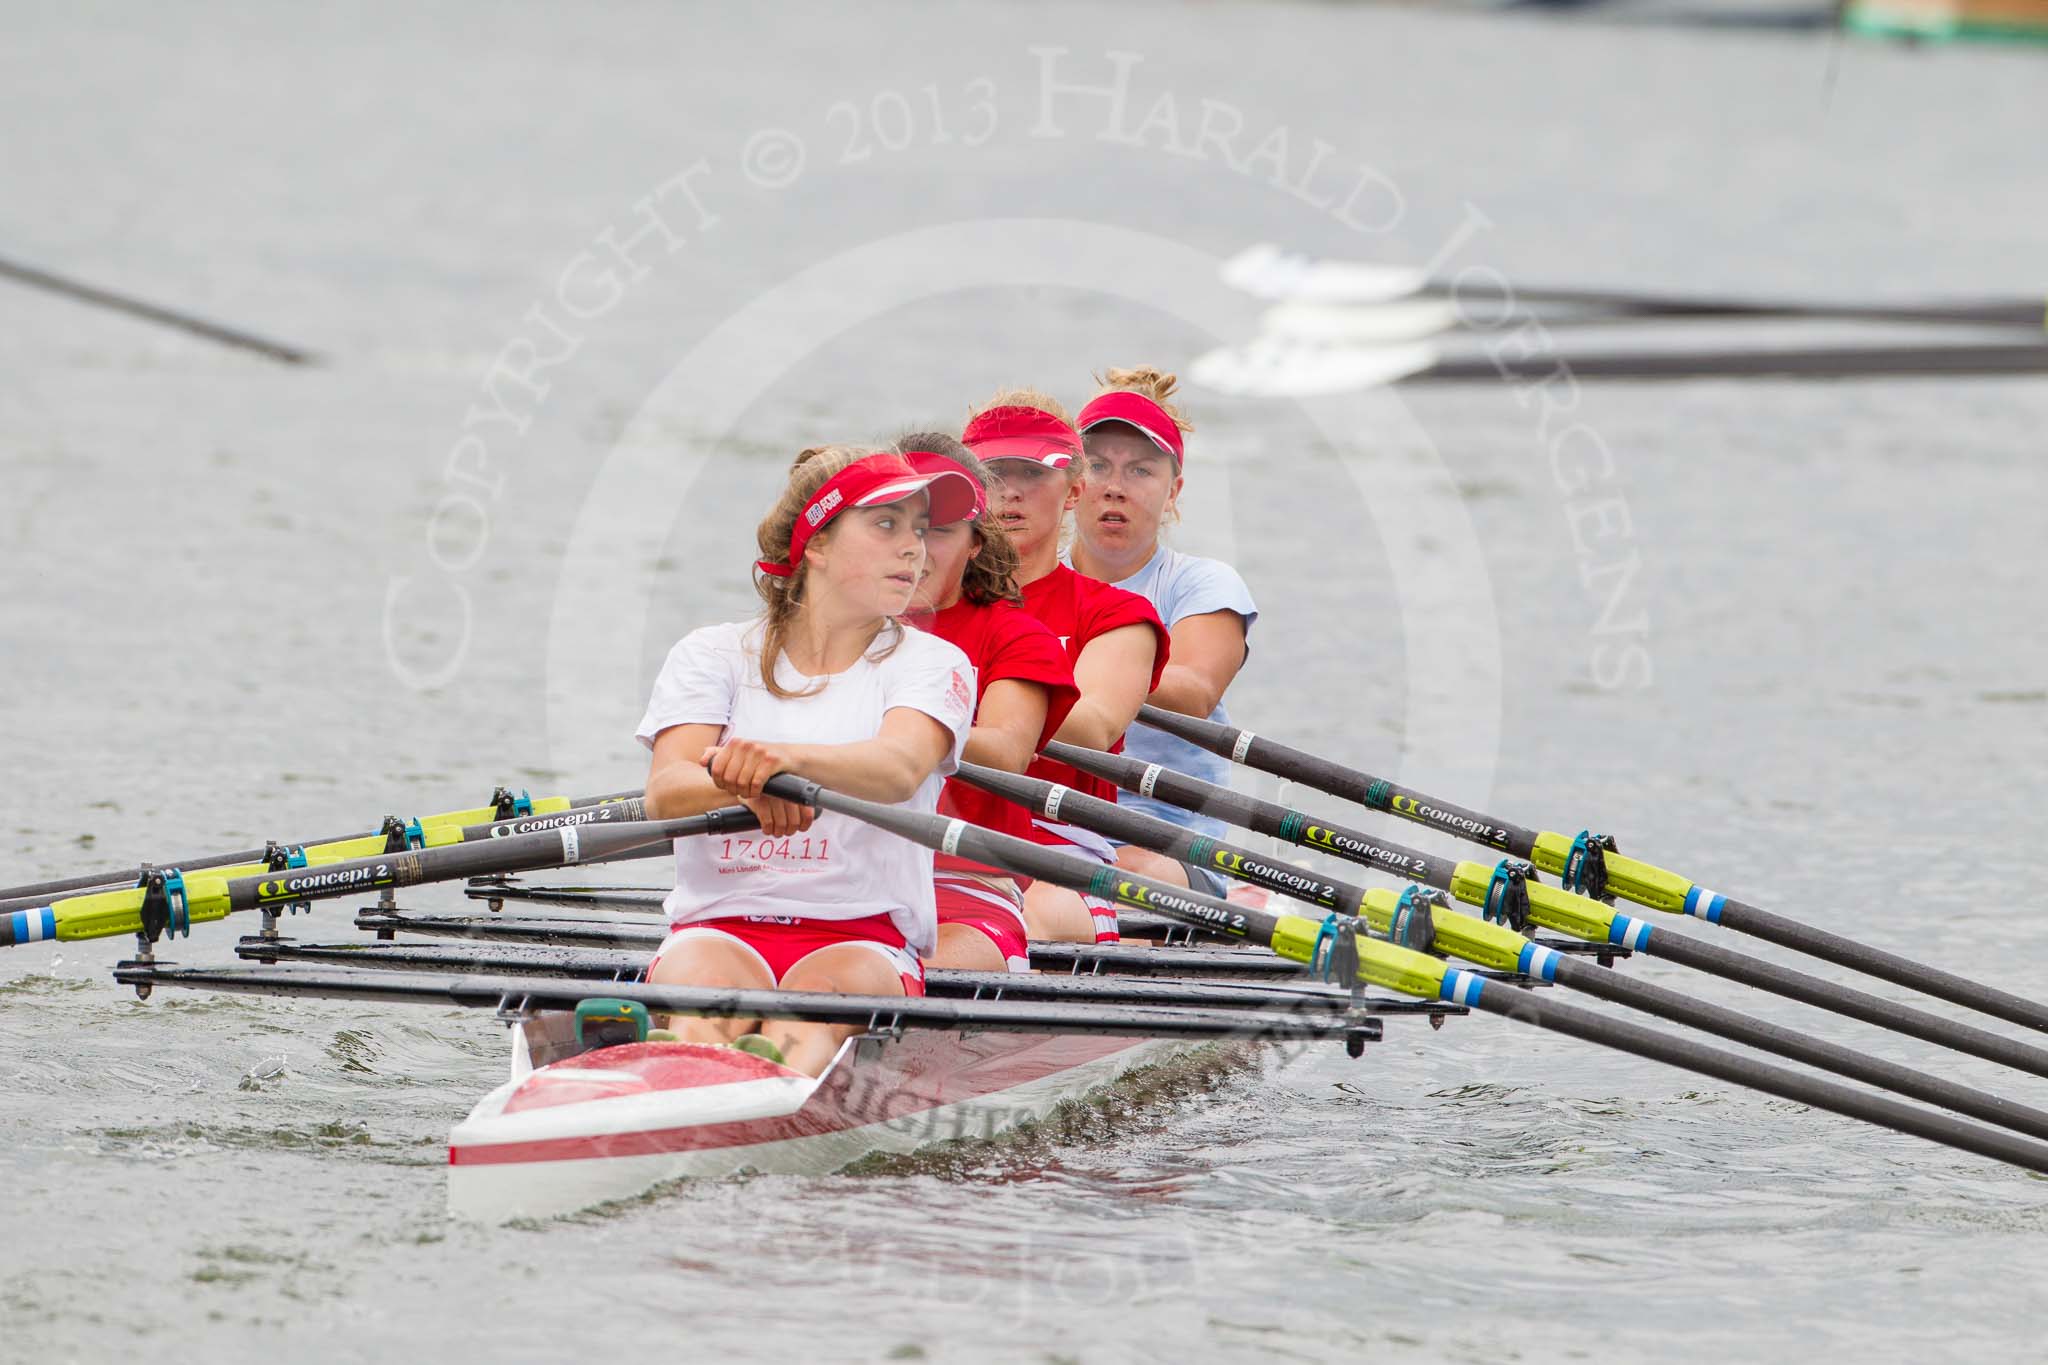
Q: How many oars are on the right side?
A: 4